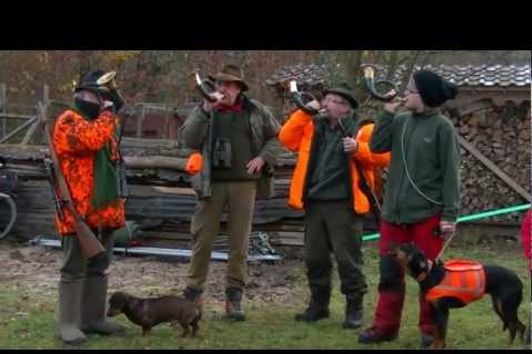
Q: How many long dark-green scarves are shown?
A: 1